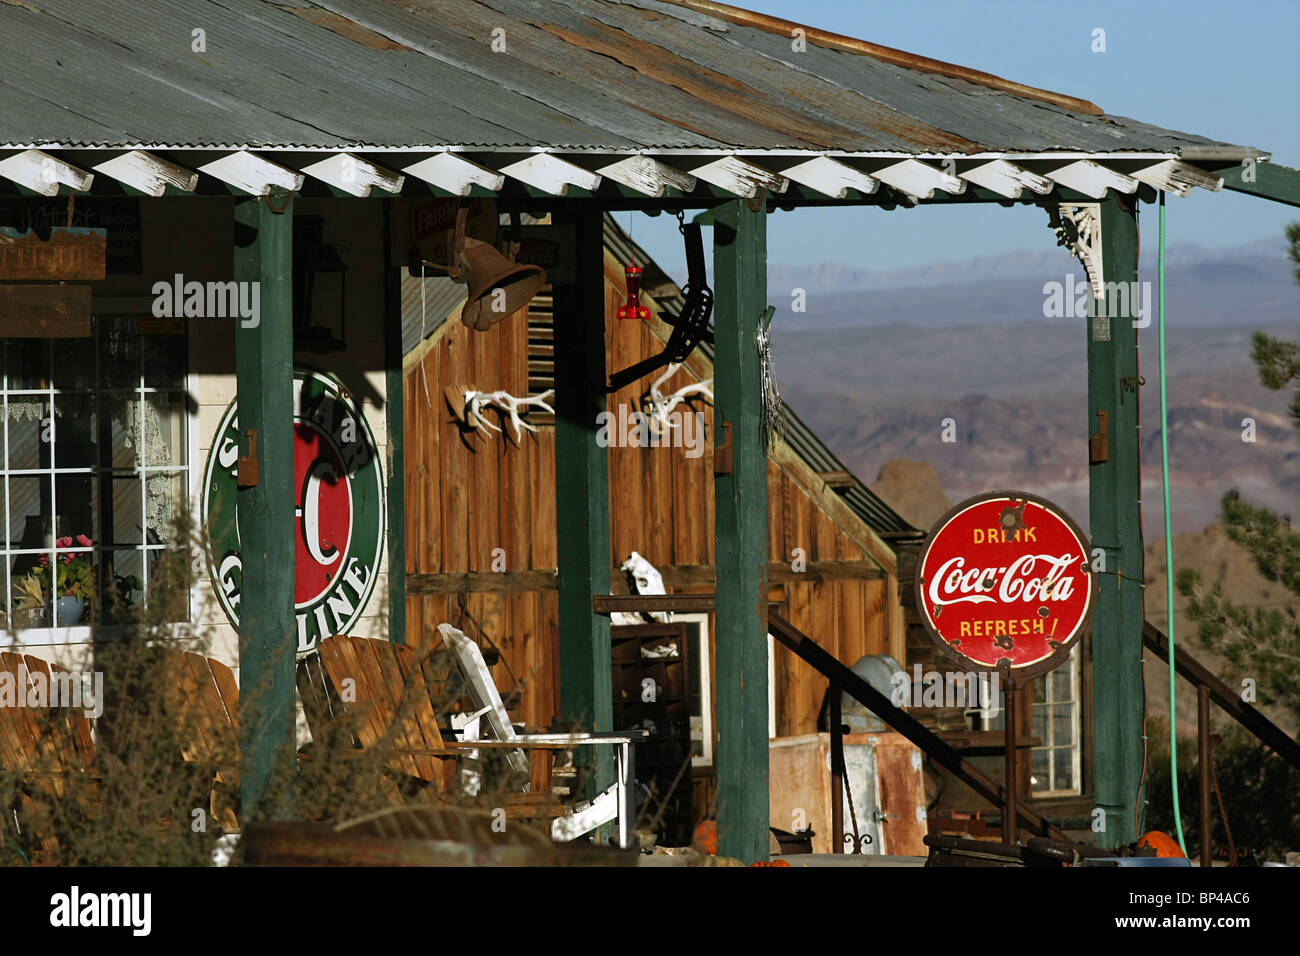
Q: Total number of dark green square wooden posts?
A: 4